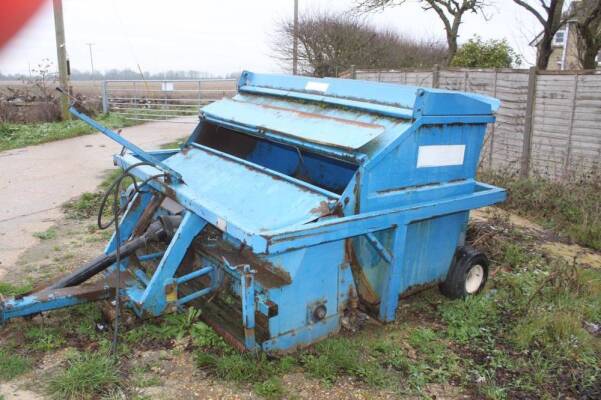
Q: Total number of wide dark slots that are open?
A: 1